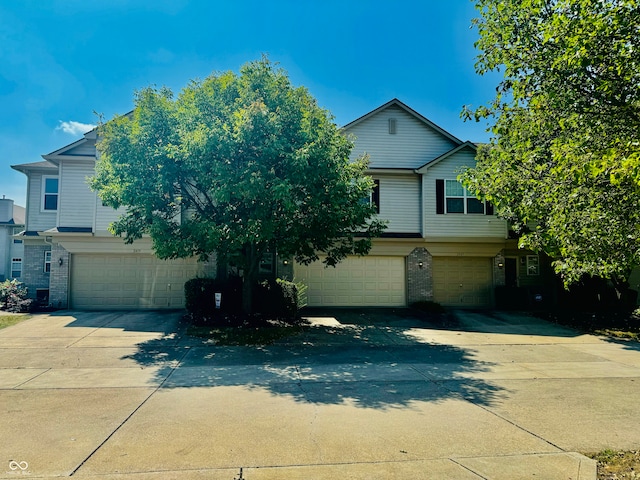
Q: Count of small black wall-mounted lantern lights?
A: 4